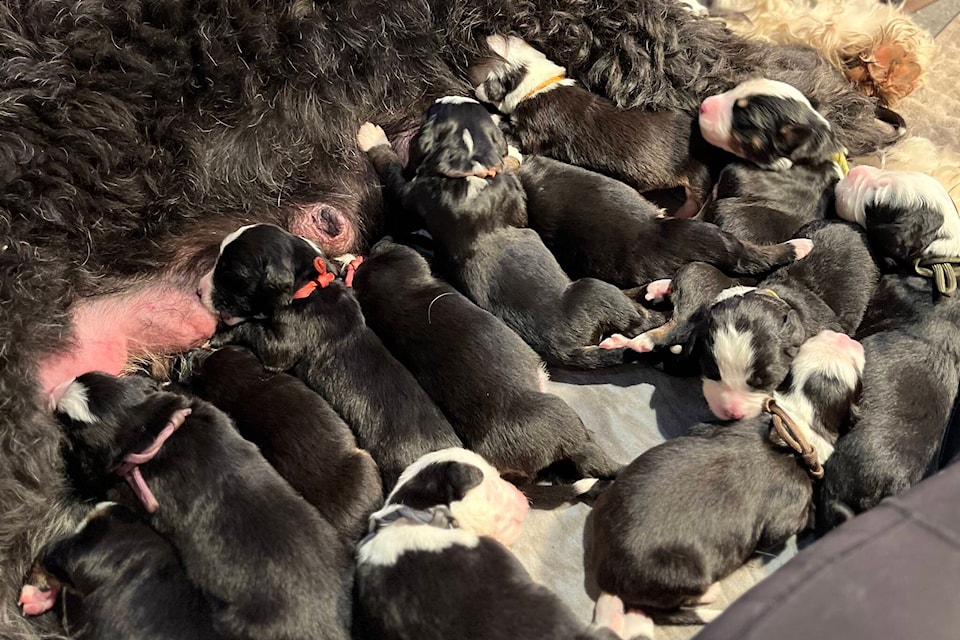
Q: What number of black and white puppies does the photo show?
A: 13